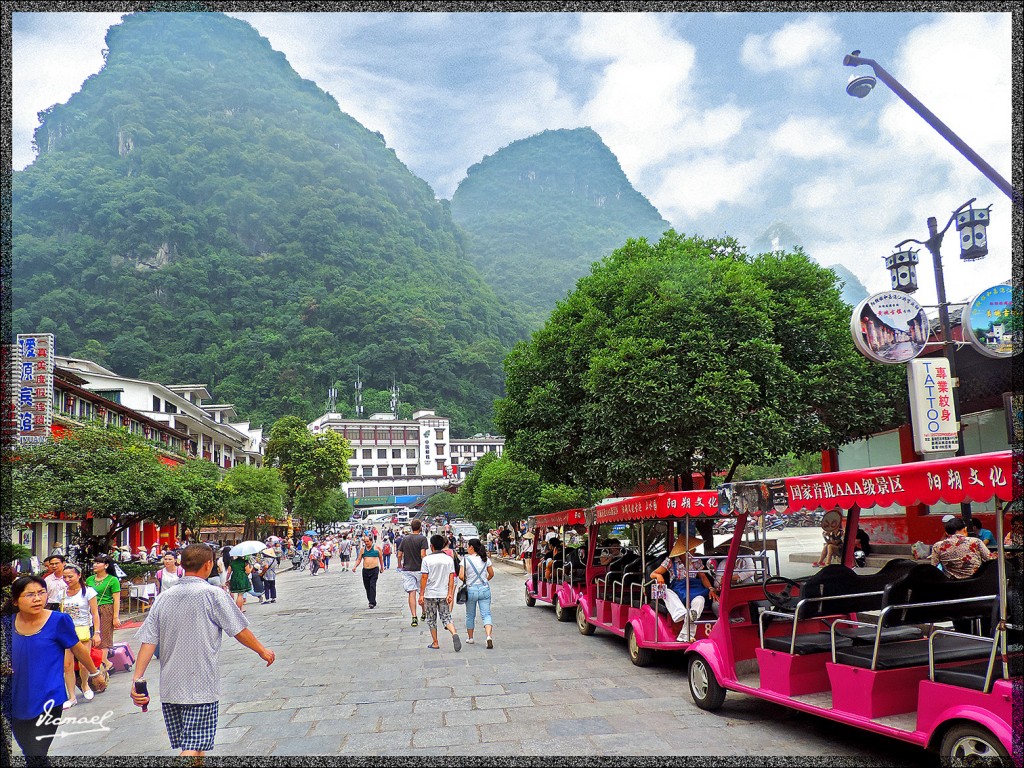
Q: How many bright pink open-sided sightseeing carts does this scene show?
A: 3